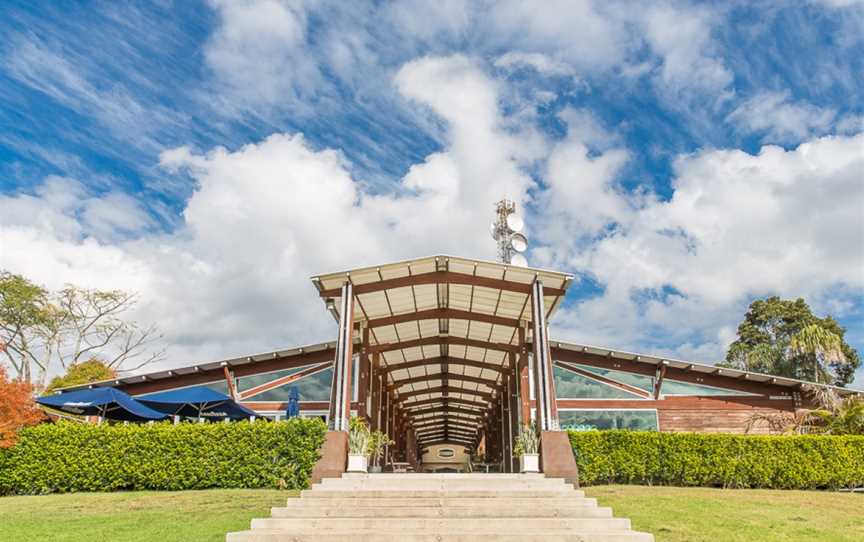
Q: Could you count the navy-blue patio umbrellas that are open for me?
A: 2